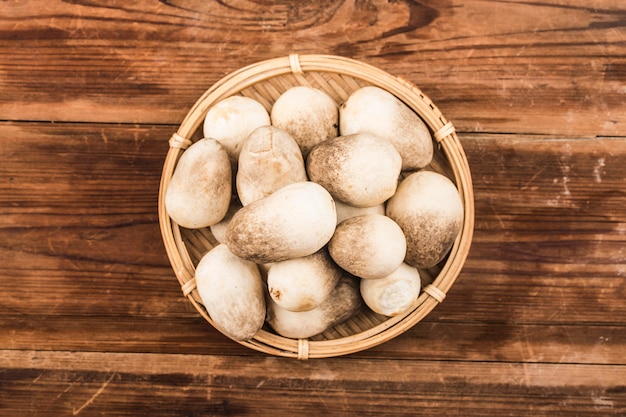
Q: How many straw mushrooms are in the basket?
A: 15